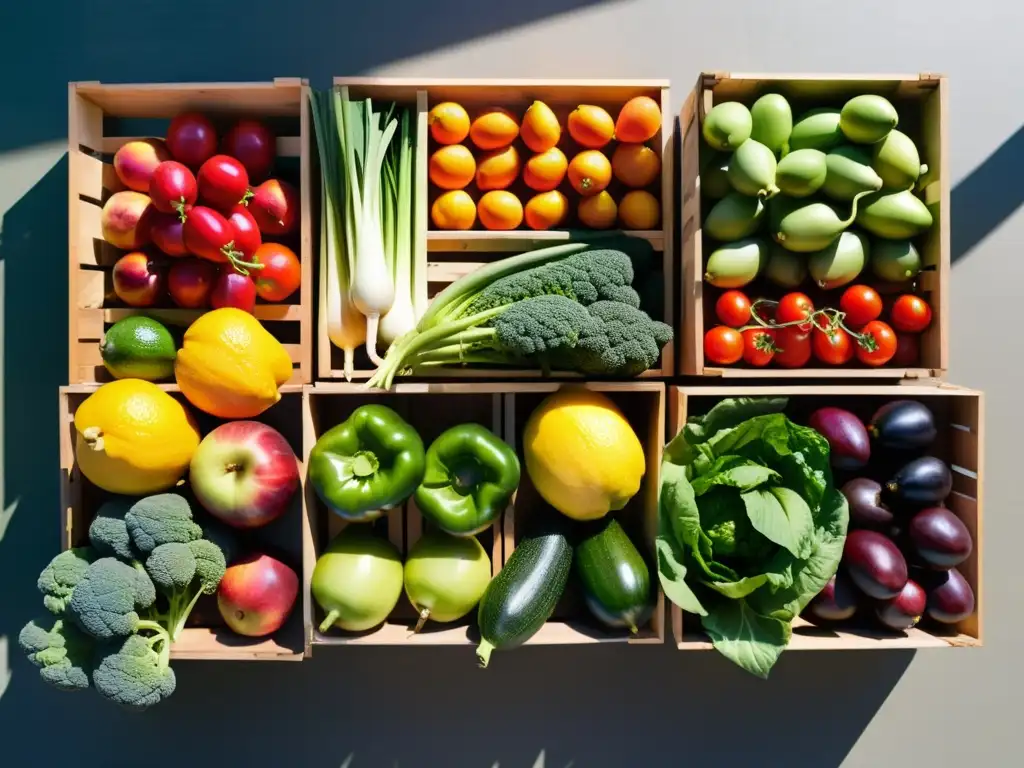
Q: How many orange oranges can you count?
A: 15